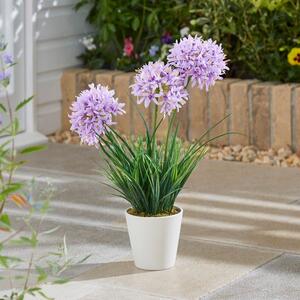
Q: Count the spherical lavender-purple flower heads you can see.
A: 3